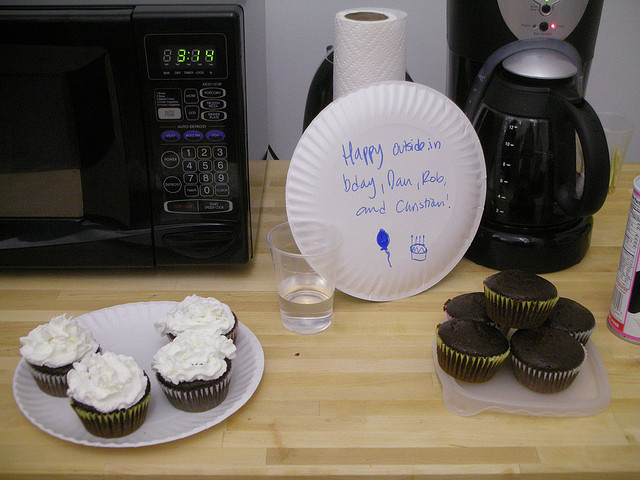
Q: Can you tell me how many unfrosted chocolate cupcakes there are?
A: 5